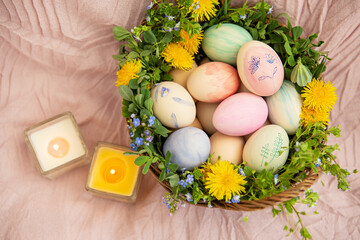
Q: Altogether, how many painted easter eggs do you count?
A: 8